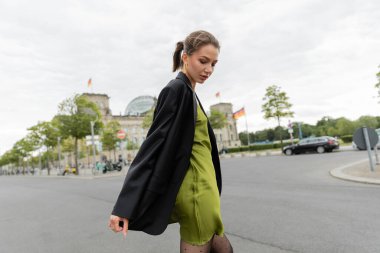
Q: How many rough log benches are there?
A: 0